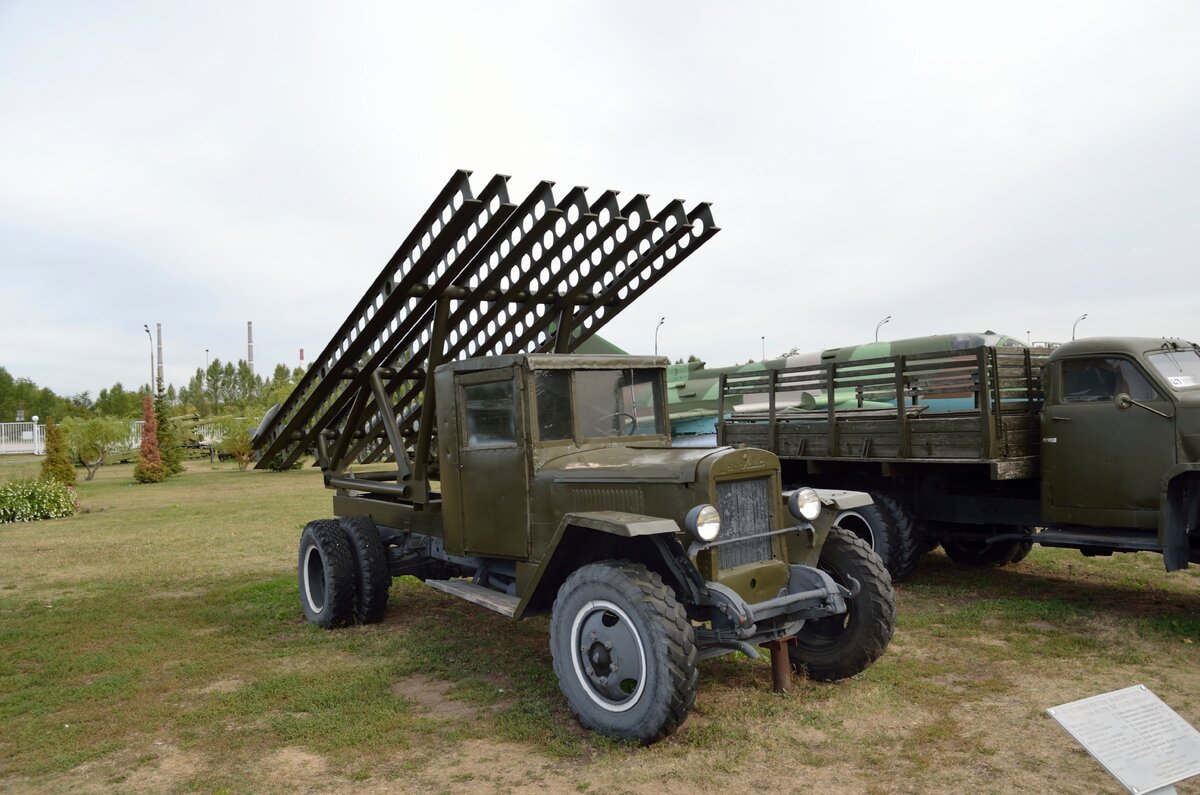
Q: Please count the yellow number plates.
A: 0